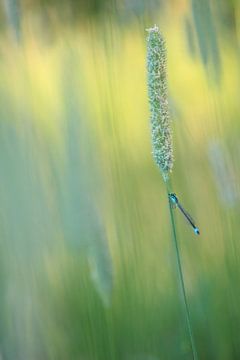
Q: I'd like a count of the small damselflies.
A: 1